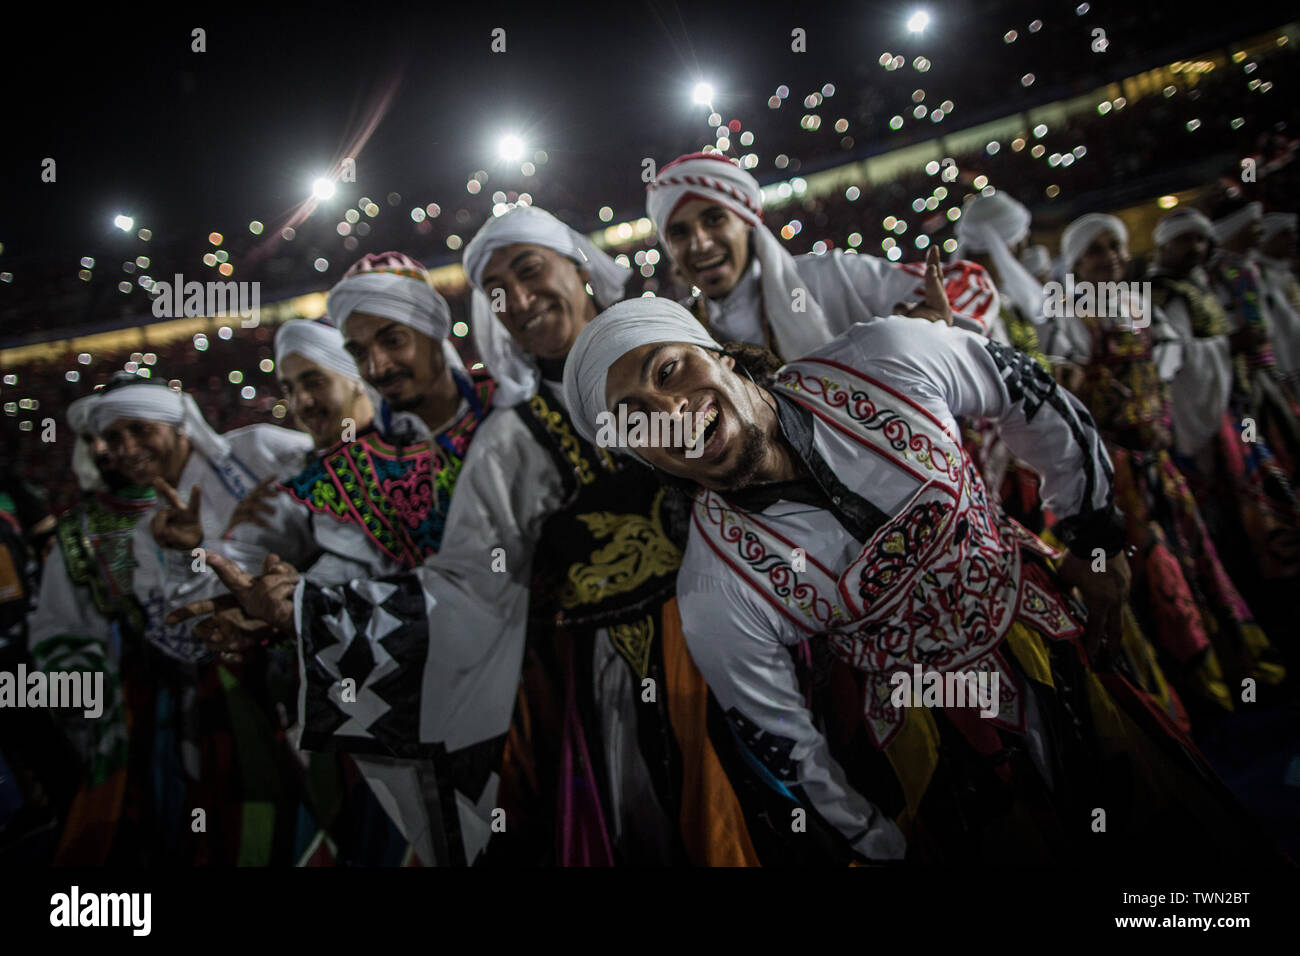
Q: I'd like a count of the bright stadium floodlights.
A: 5